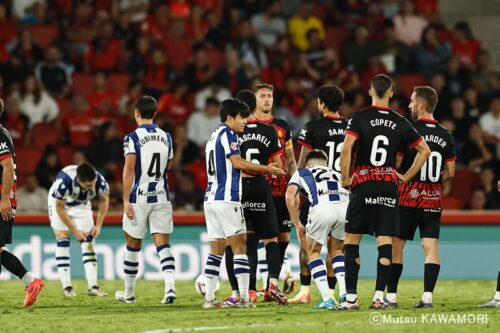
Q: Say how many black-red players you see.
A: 6